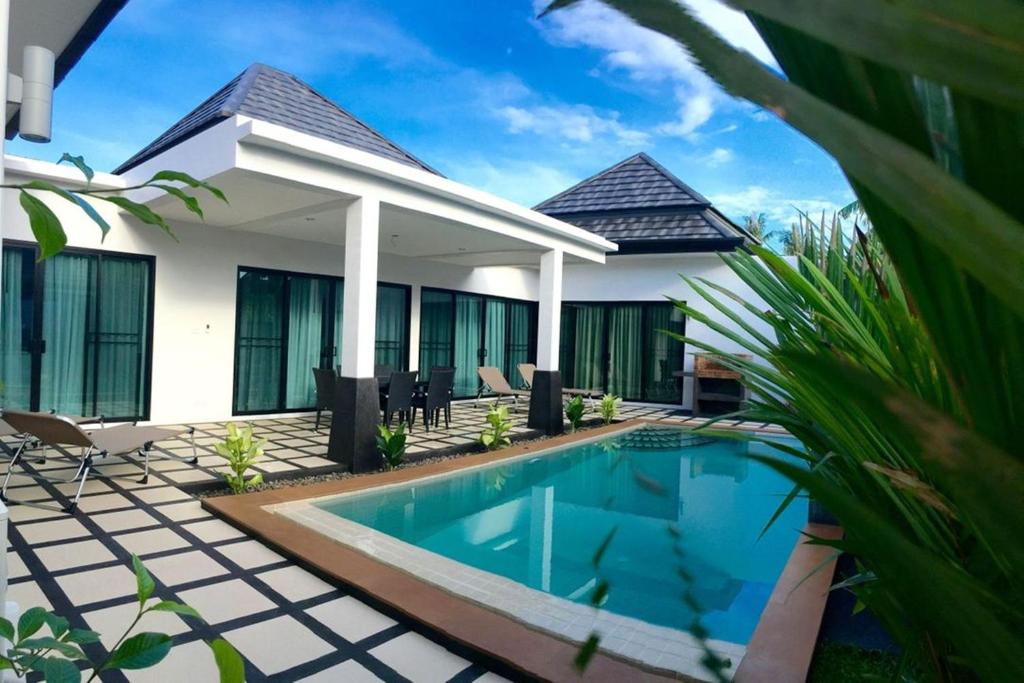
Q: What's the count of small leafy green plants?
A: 5